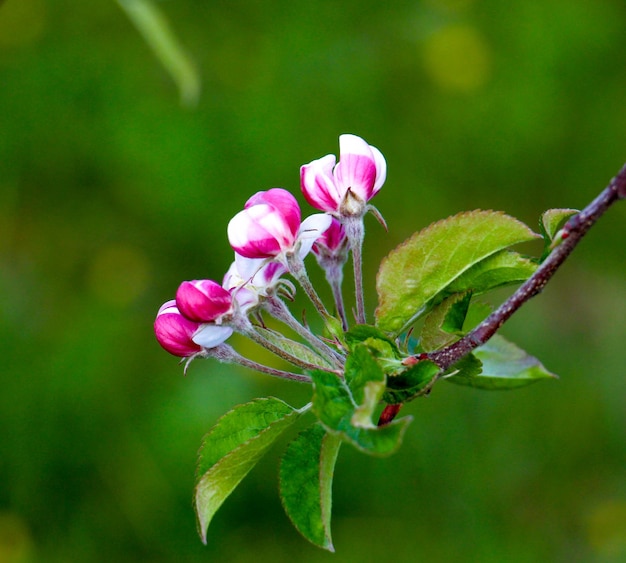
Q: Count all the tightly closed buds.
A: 2